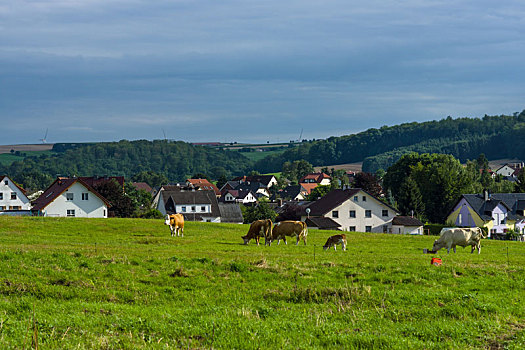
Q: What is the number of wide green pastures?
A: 1